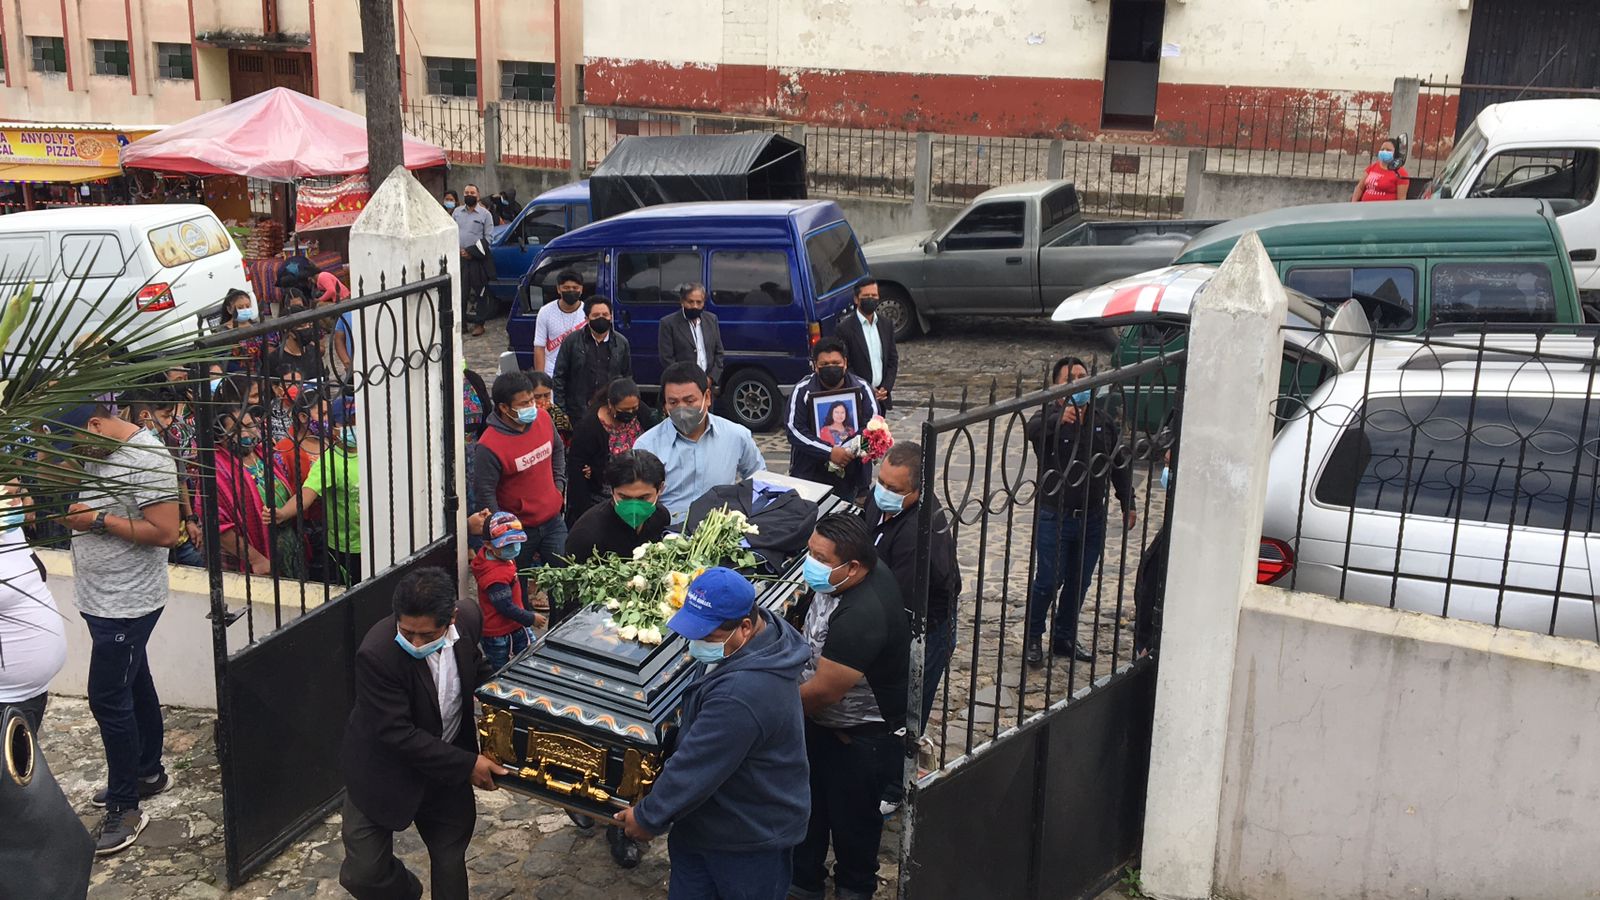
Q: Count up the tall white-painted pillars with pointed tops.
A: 2